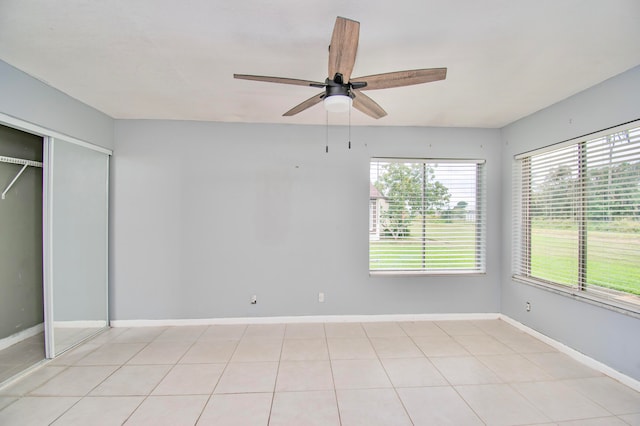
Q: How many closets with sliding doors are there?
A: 1